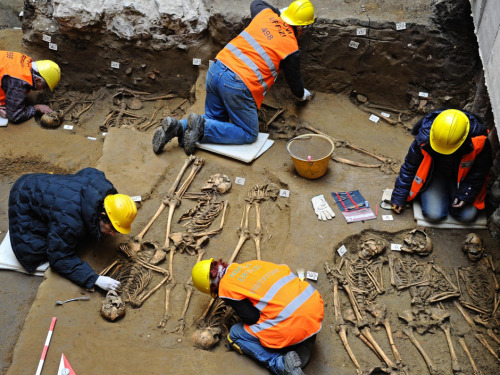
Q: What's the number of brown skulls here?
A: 7